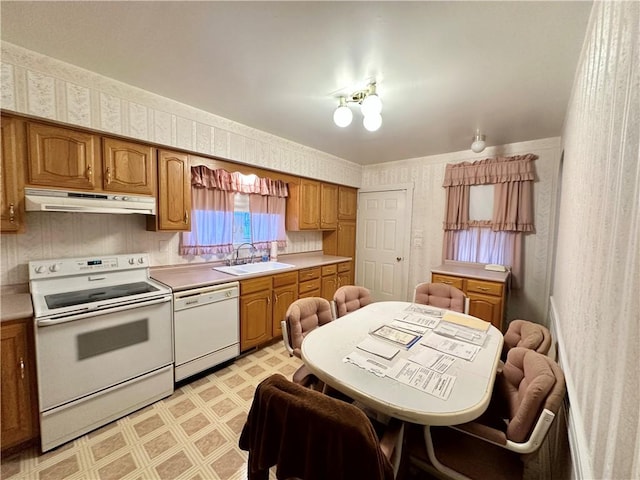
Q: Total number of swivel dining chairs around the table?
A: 6